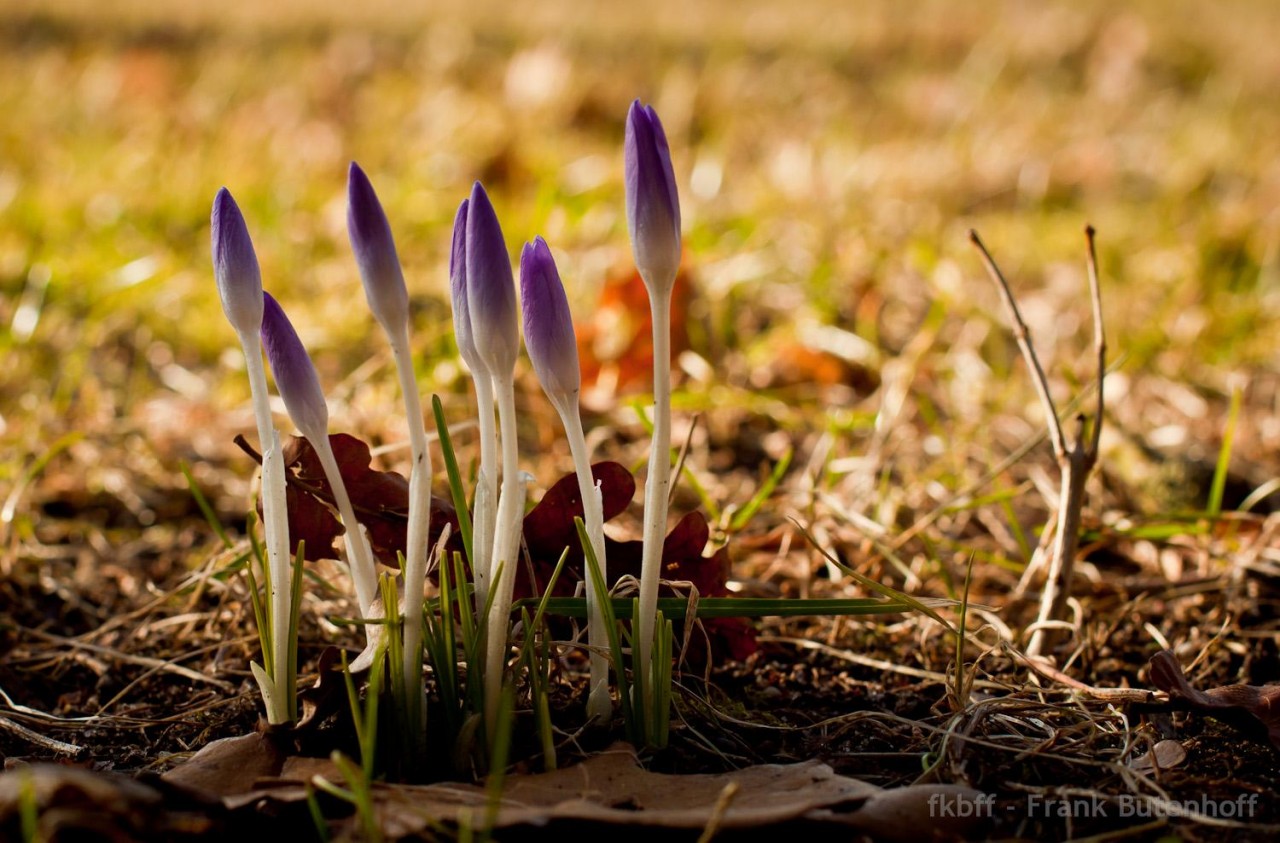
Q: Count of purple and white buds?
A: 7